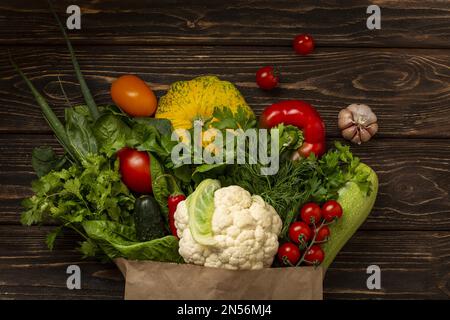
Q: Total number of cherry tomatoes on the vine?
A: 6